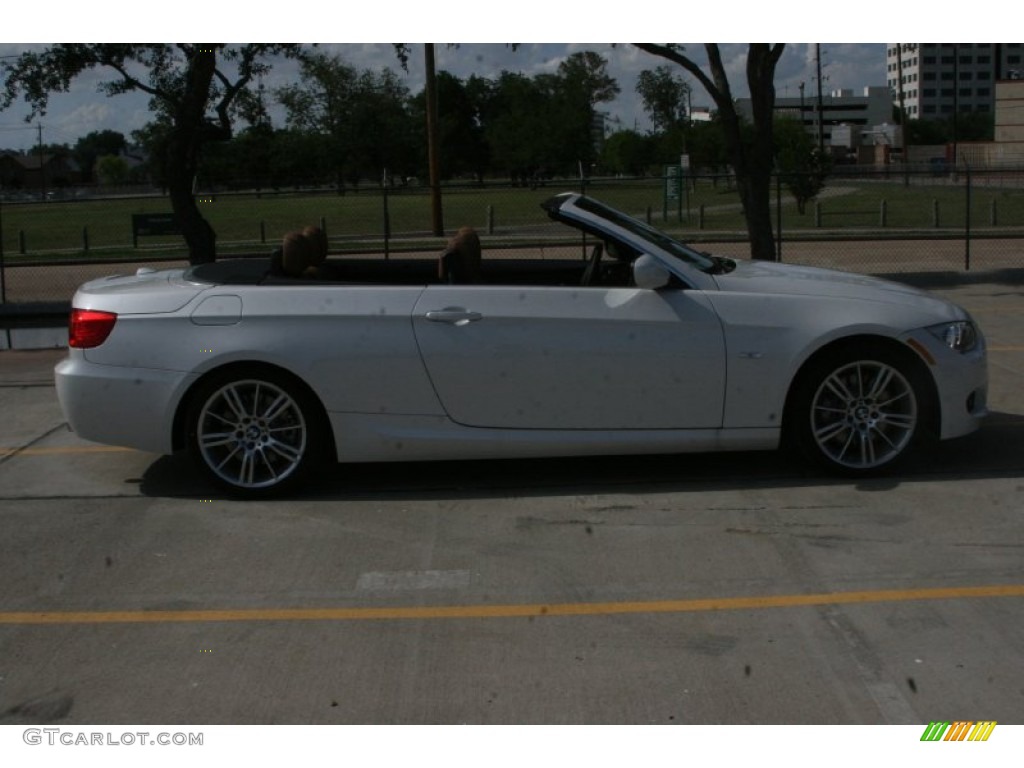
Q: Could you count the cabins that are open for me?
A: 1